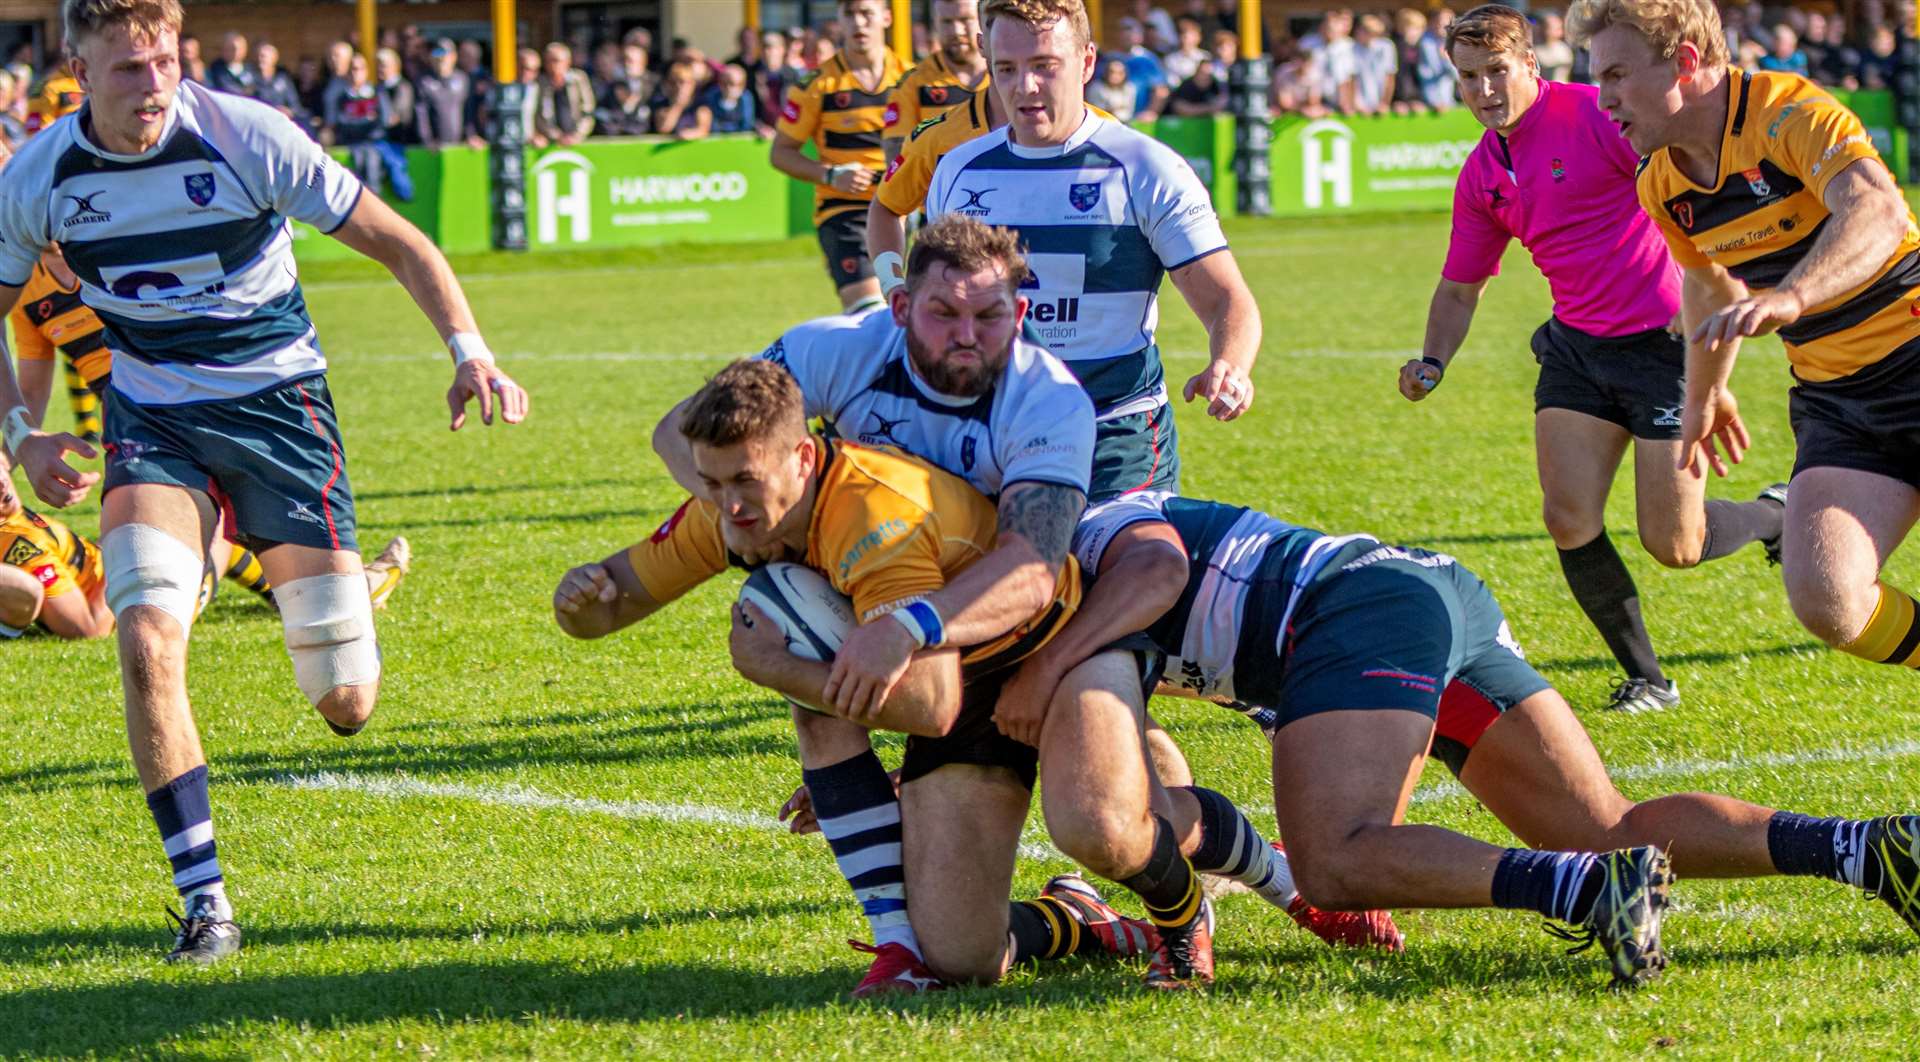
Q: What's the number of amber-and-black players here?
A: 8